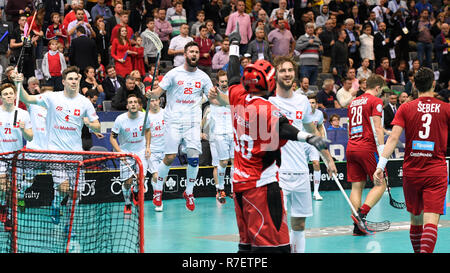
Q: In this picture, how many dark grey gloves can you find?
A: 2